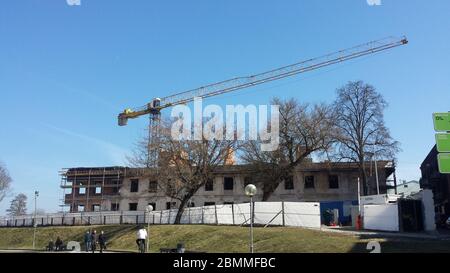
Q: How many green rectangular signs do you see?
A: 3